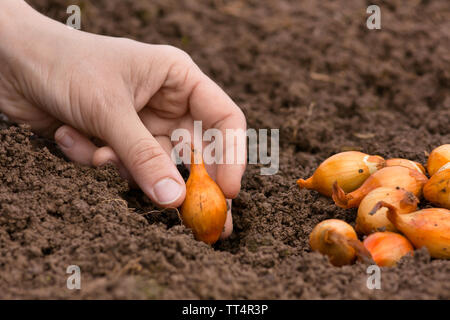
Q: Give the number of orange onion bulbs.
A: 10